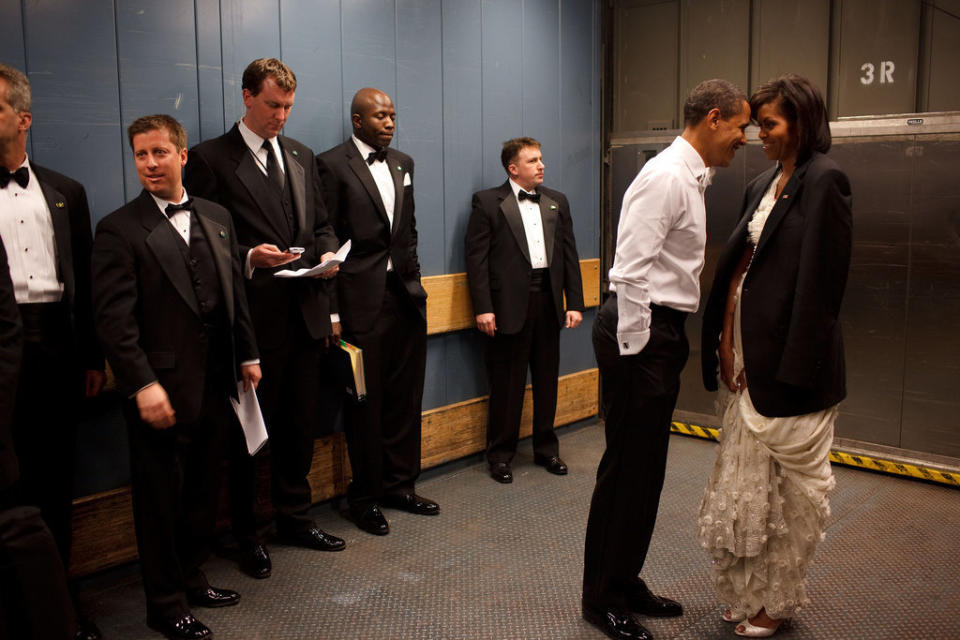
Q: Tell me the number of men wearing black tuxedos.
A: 5